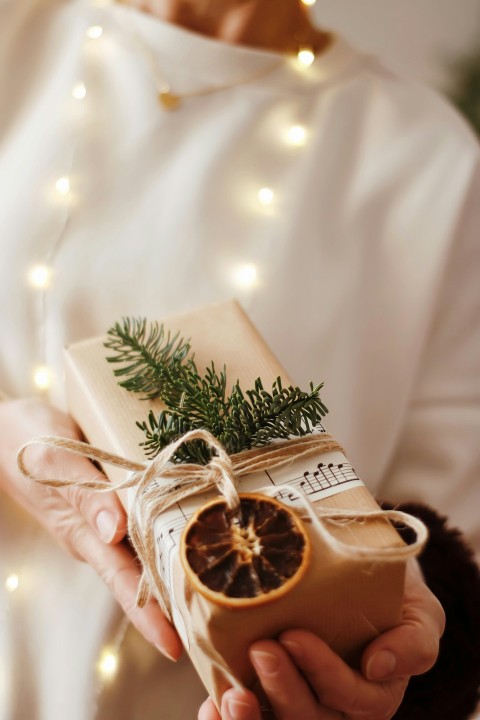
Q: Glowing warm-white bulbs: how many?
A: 12